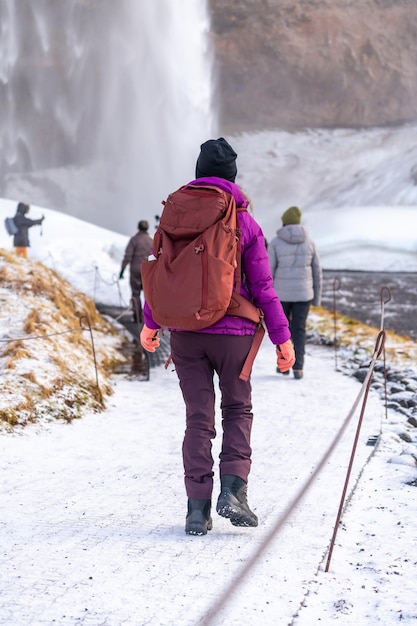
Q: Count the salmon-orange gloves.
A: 2